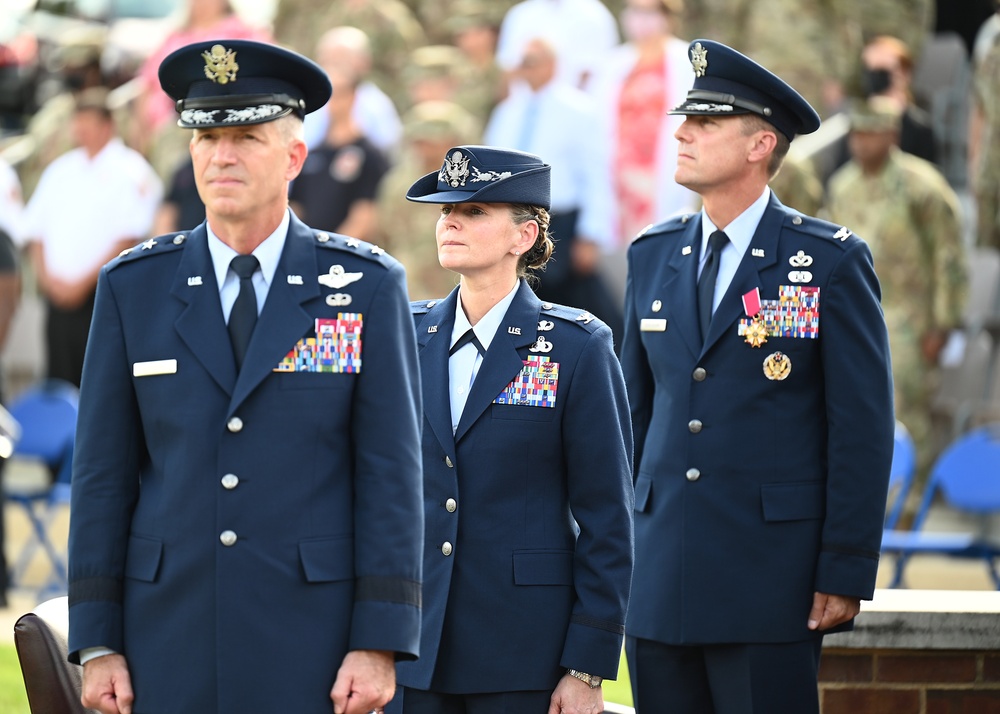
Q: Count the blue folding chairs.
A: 3